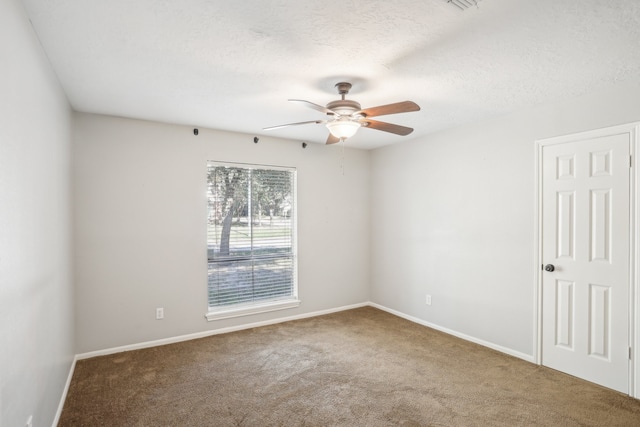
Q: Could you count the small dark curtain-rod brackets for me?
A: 3